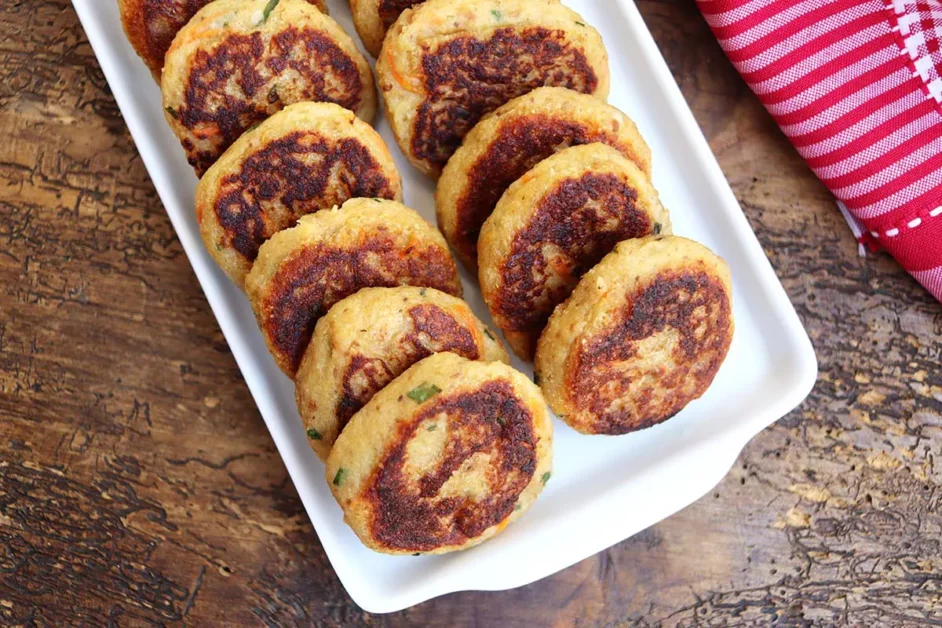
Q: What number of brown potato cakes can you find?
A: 11